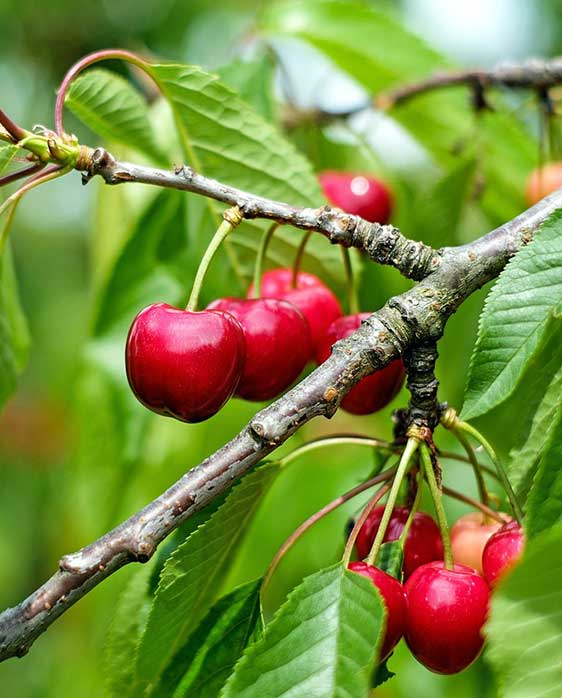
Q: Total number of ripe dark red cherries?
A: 9